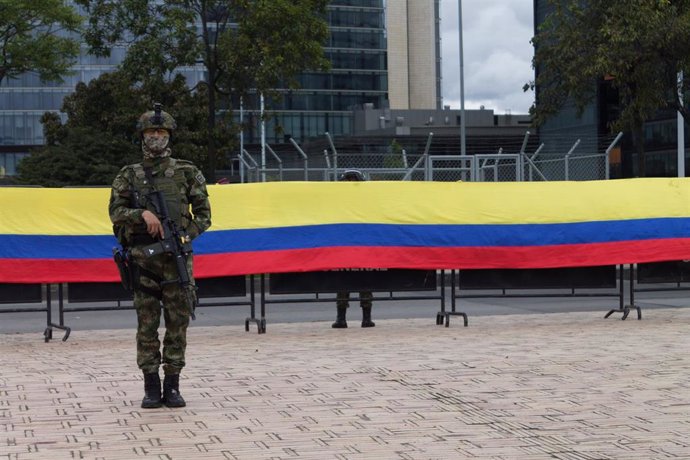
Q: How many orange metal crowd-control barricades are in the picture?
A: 0